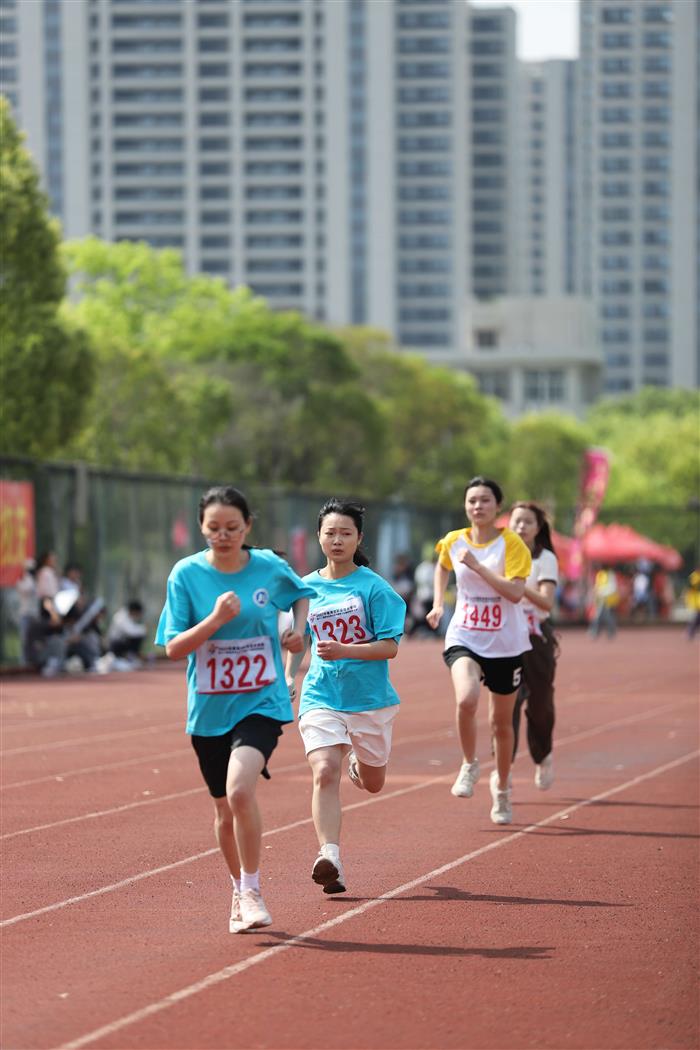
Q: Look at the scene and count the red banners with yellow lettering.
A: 1